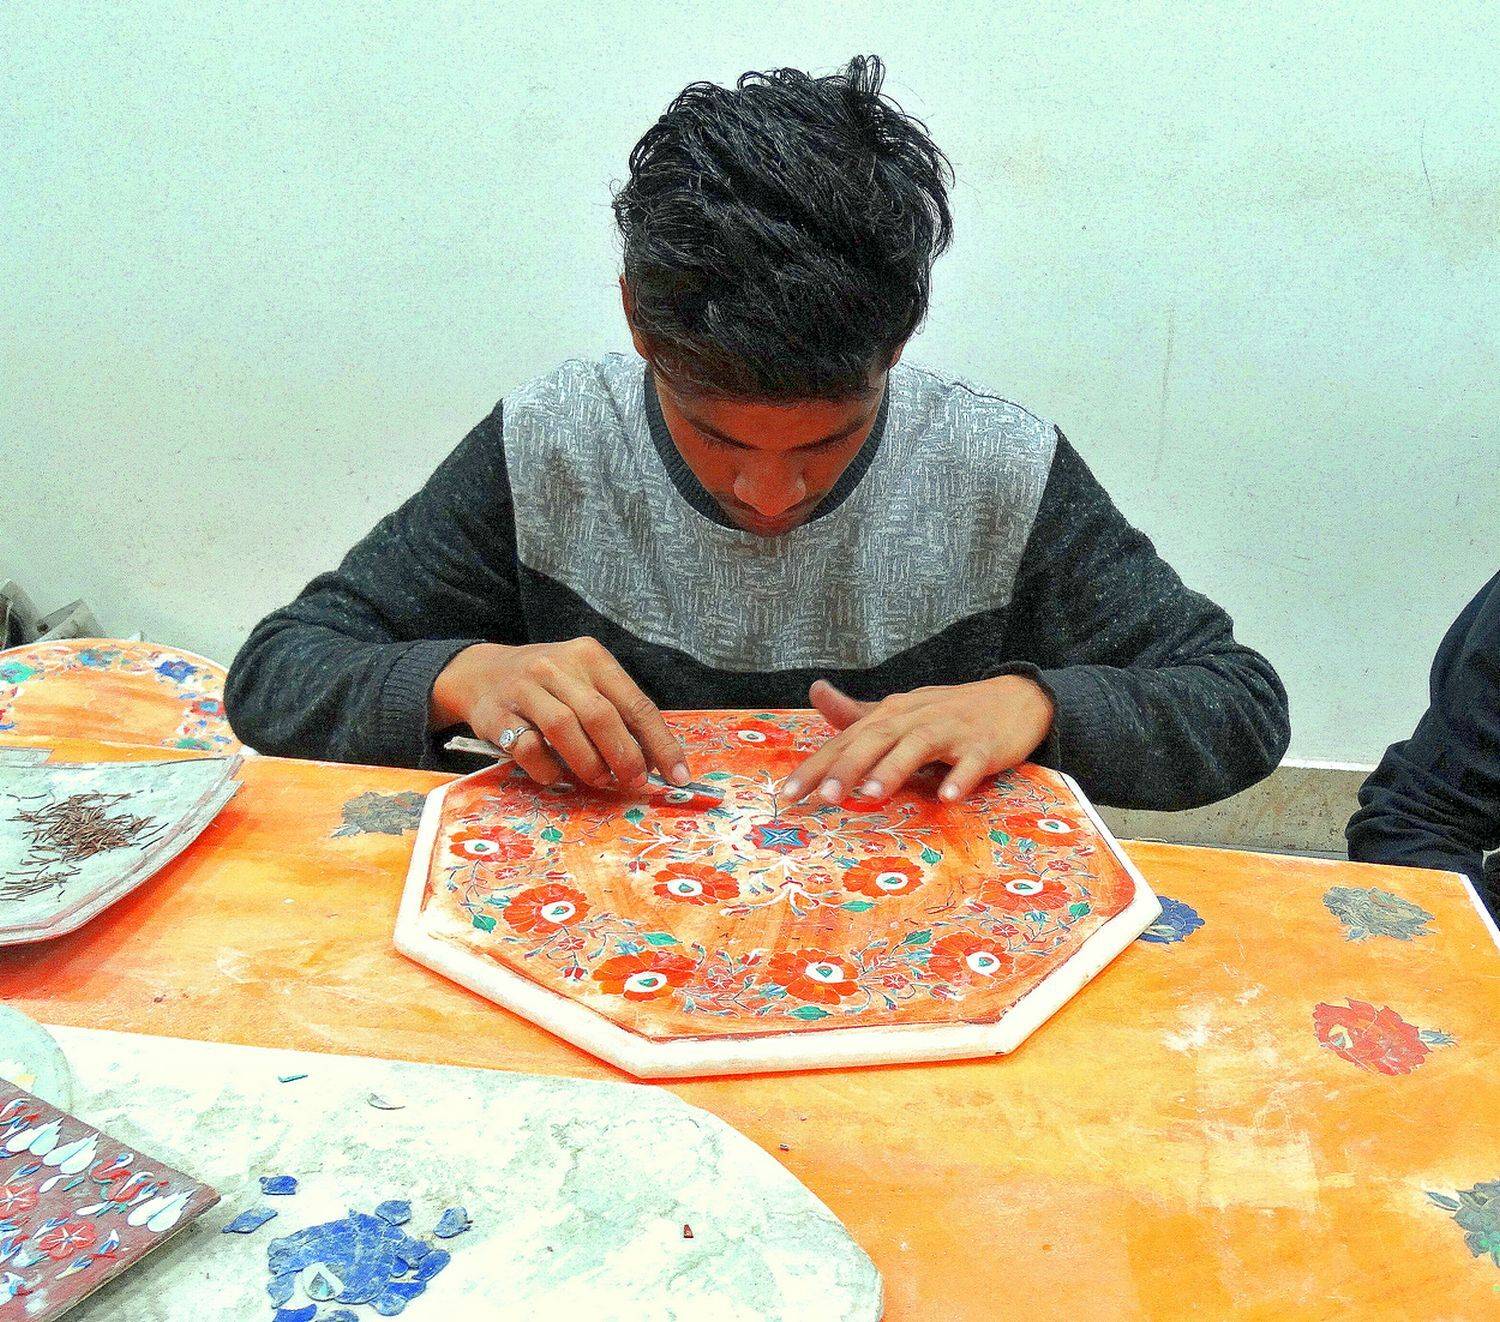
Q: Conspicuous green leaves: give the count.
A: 12